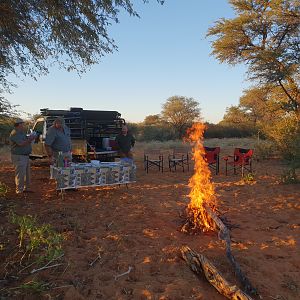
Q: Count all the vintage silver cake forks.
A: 0